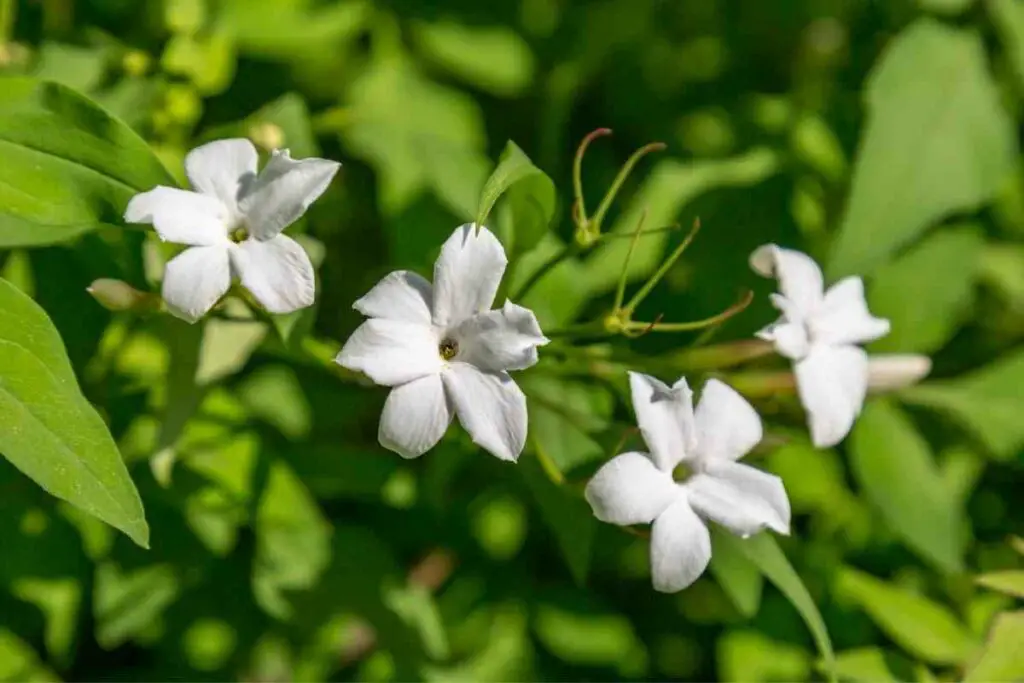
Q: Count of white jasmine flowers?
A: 4